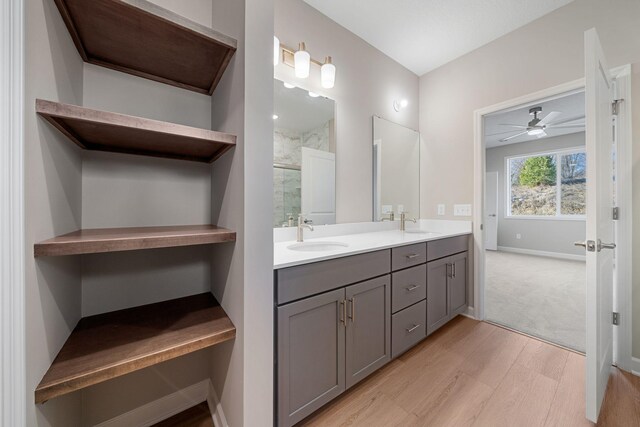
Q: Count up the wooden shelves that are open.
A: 4